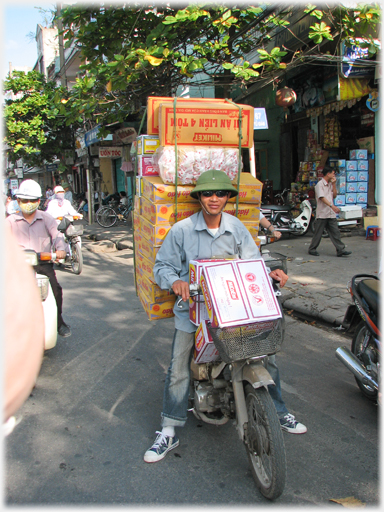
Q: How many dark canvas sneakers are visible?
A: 2